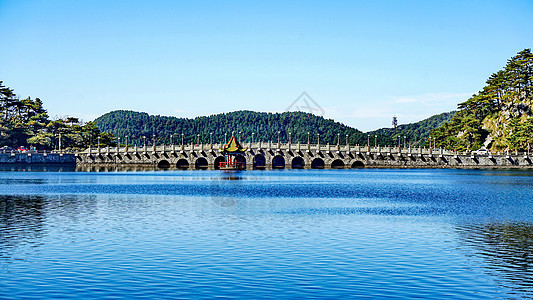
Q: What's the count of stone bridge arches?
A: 11